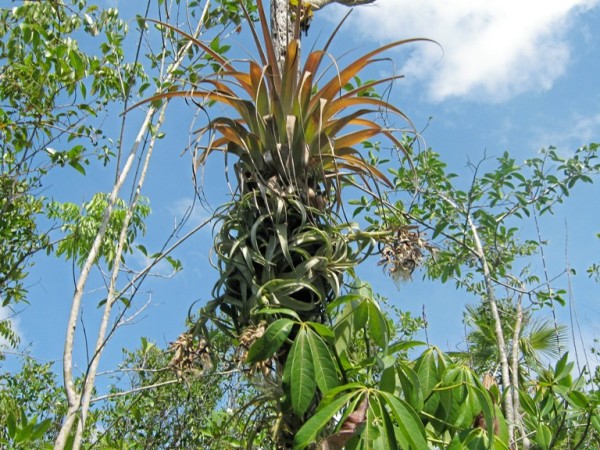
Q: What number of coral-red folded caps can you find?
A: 0